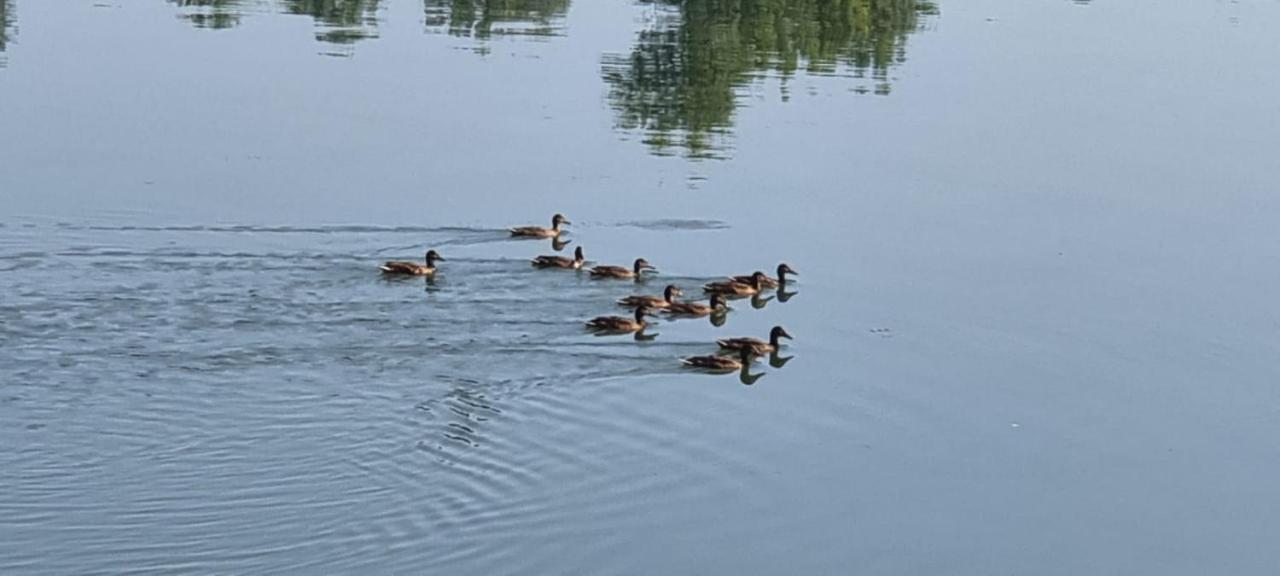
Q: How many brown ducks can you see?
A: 11